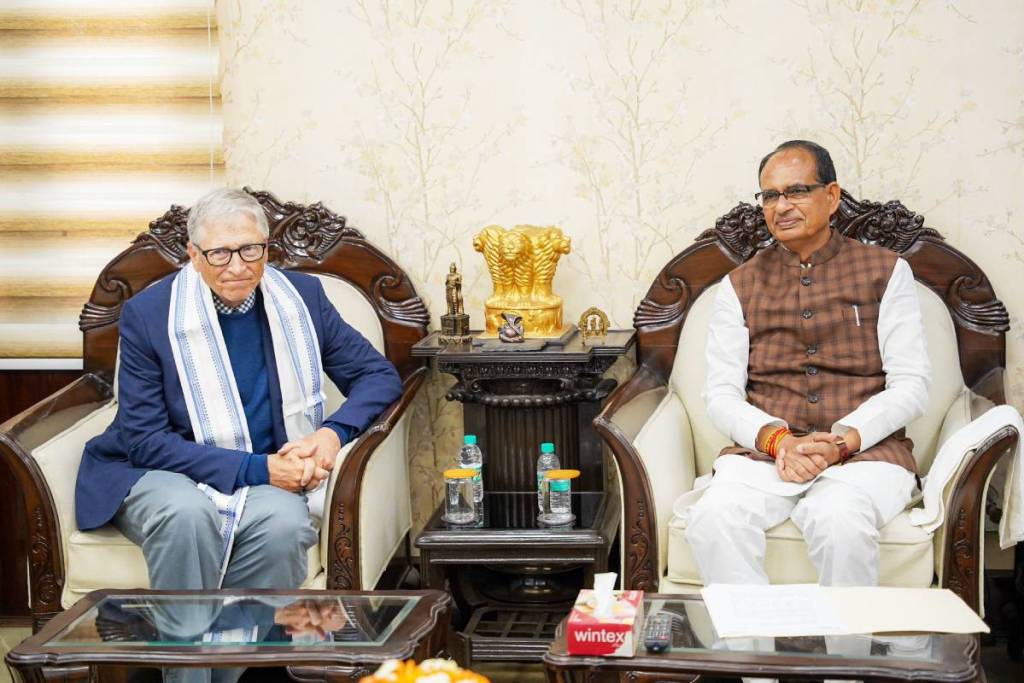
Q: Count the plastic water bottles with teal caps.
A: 2